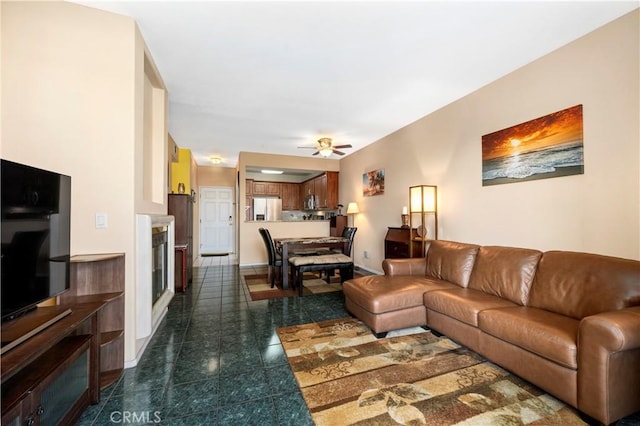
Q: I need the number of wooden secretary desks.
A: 1